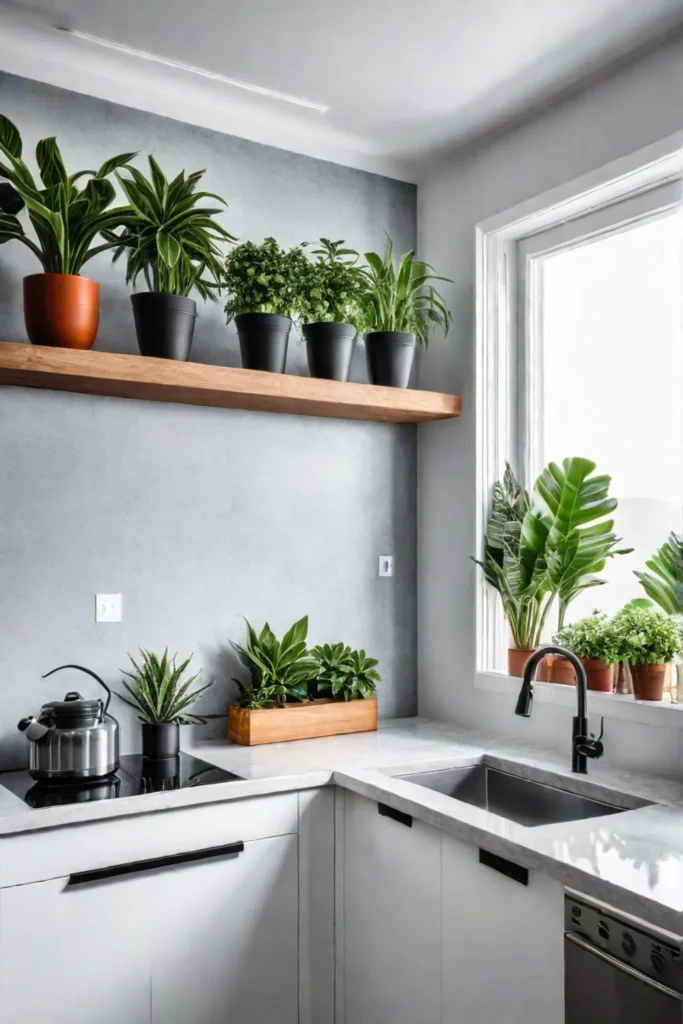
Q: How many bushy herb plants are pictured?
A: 4